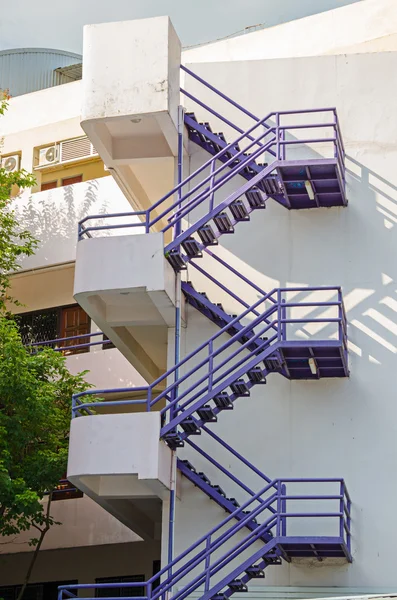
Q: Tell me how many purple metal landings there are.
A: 3